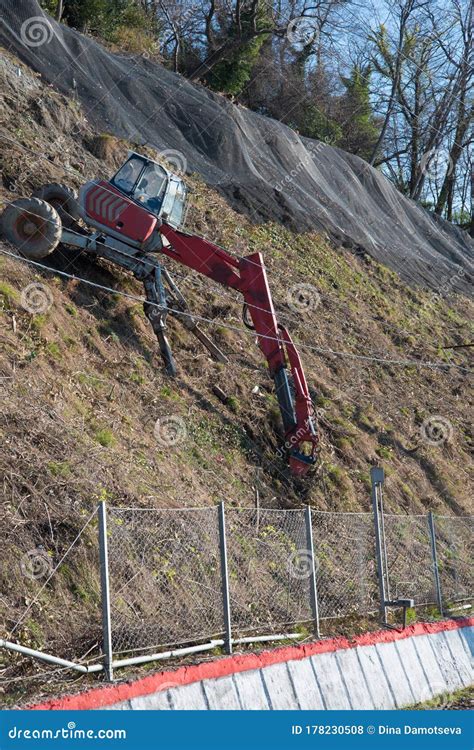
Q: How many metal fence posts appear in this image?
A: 5